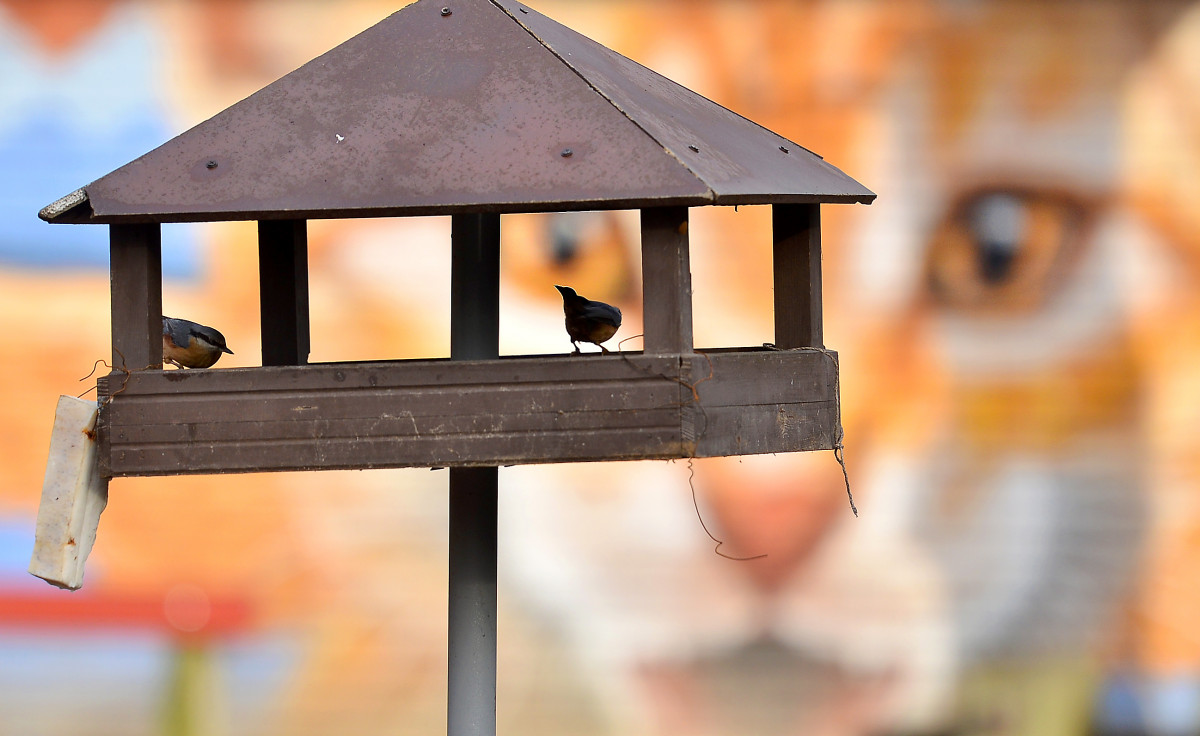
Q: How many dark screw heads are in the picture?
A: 6